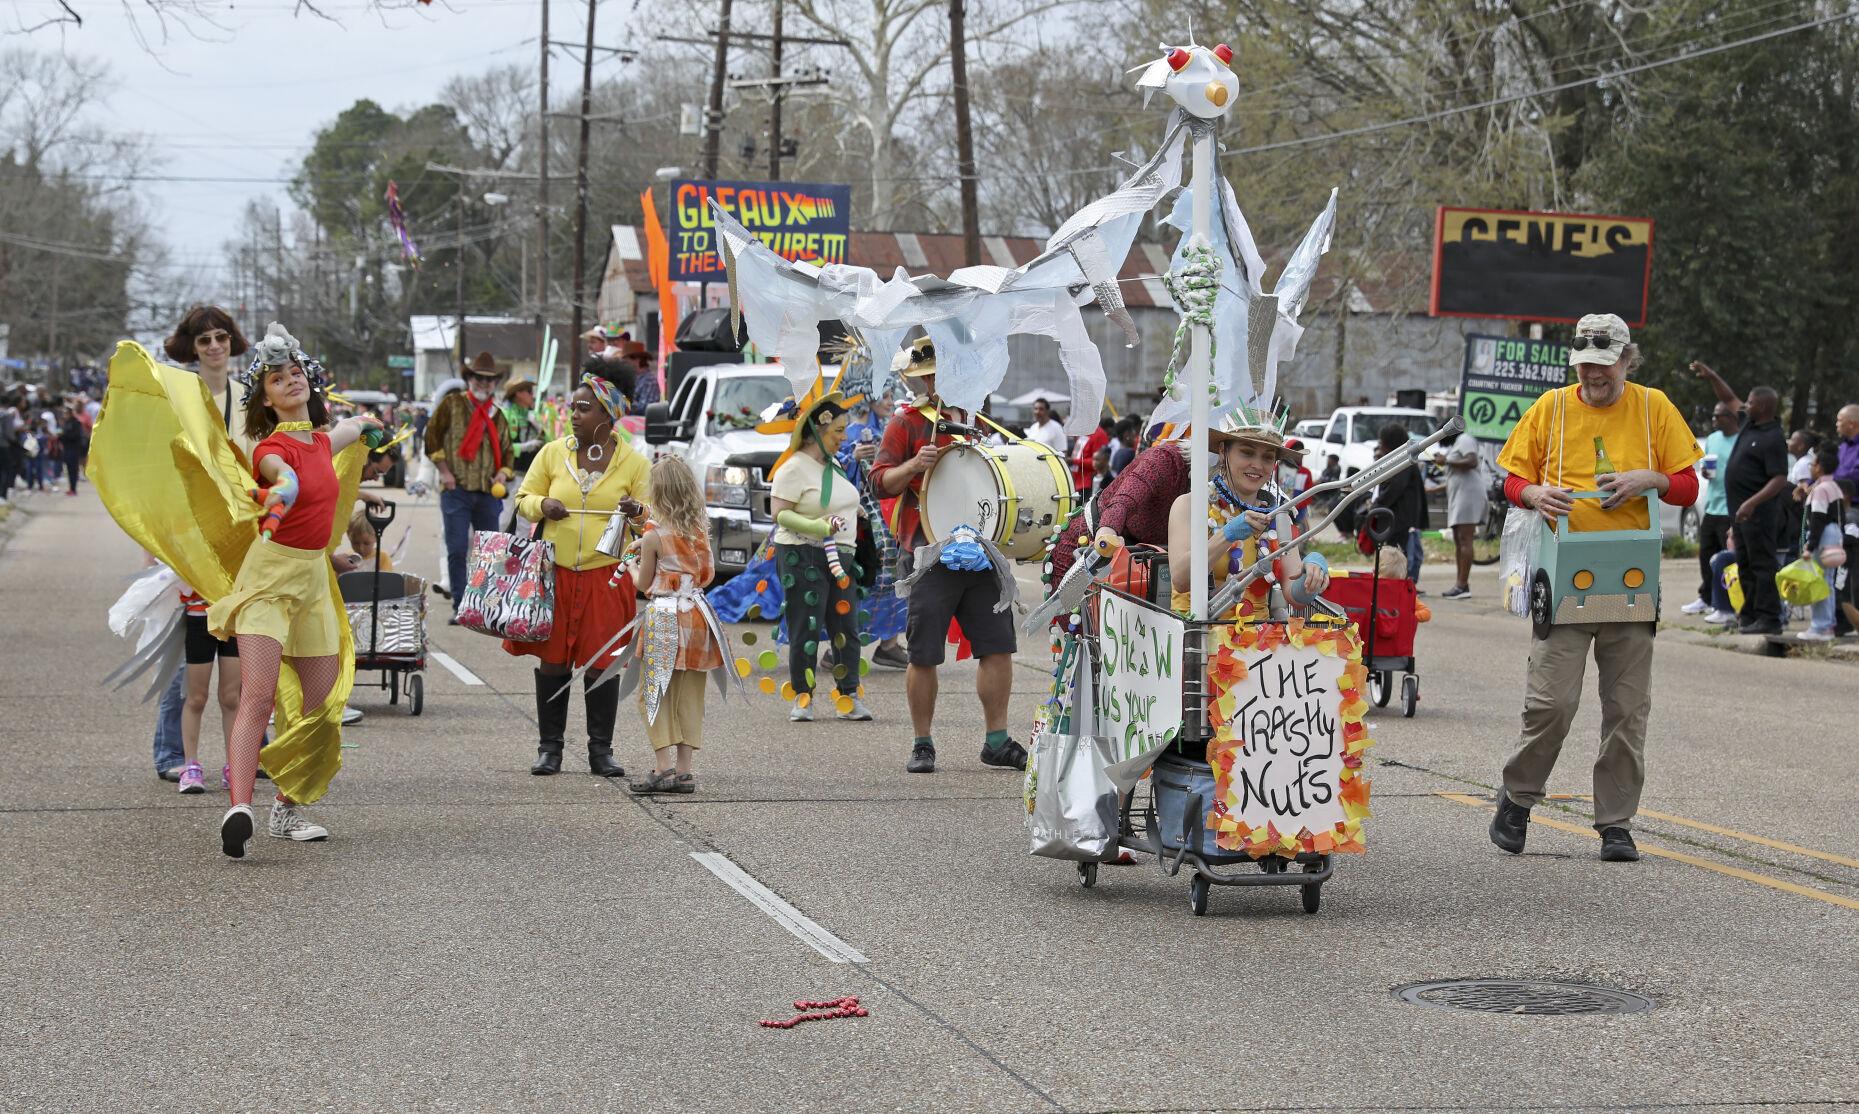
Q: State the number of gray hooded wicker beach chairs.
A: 0